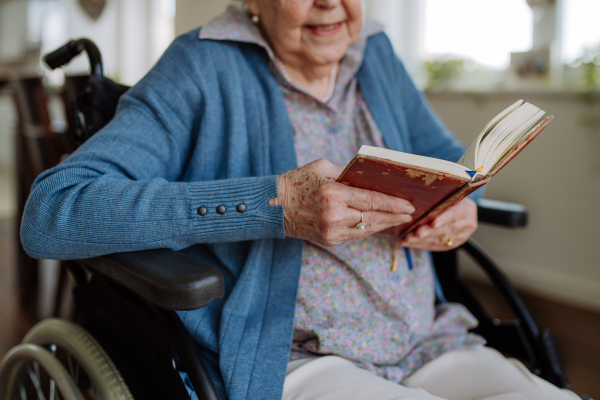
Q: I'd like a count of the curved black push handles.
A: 1